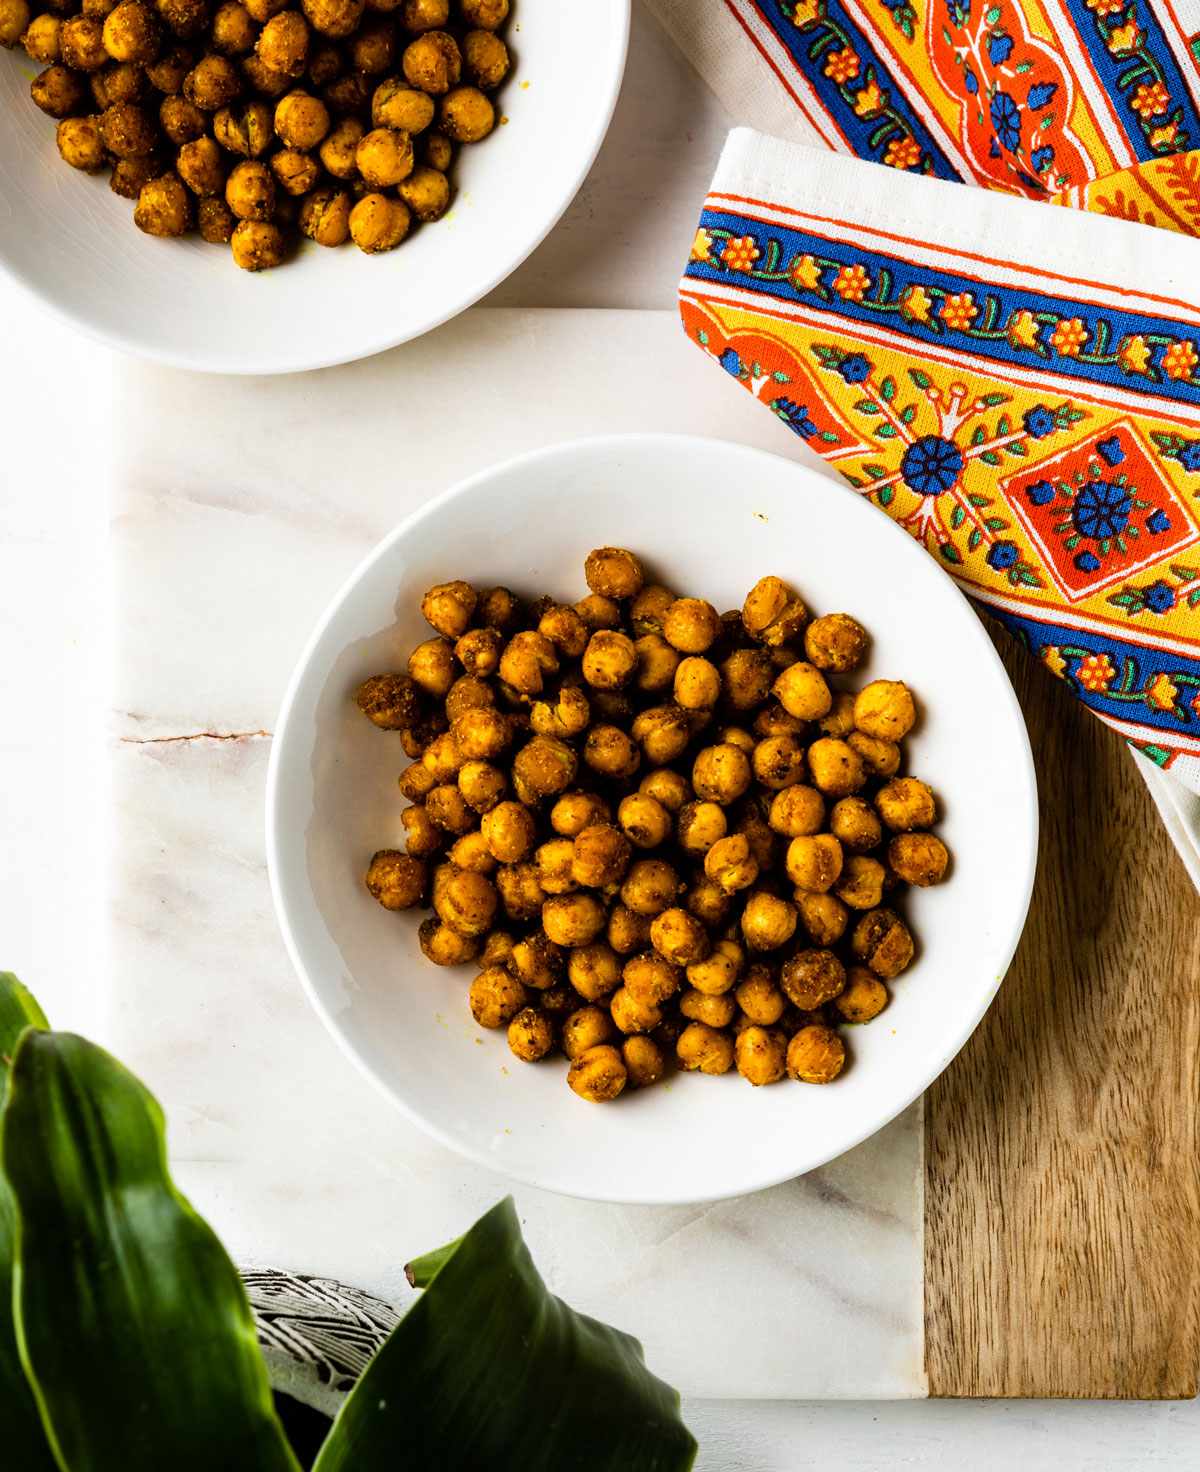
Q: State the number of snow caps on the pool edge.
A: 0